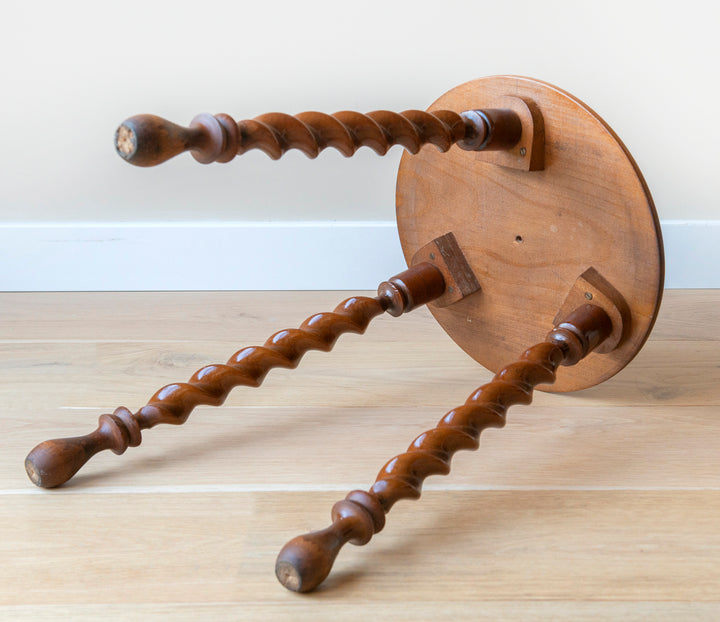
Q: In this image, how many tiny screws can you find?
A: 4